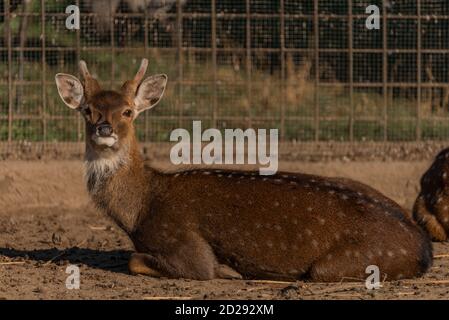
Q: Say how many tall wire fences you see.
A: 1